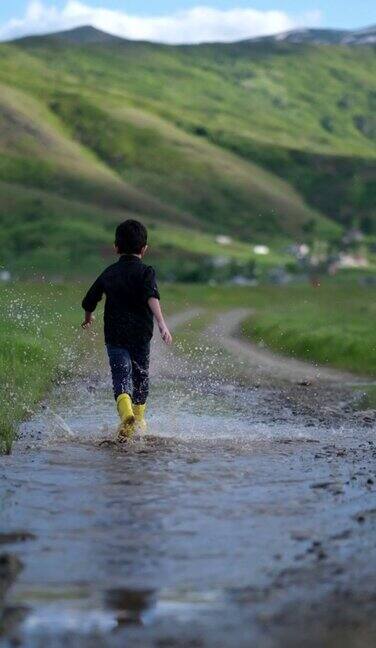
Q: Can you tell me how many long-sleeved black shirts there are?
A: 1